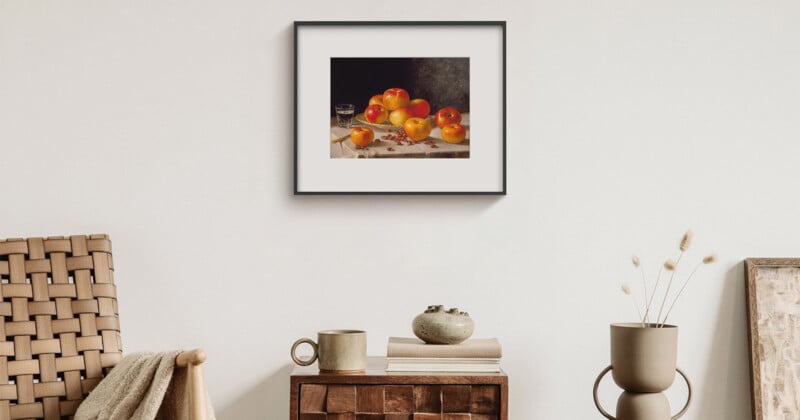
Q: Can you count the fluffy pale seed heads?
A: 5